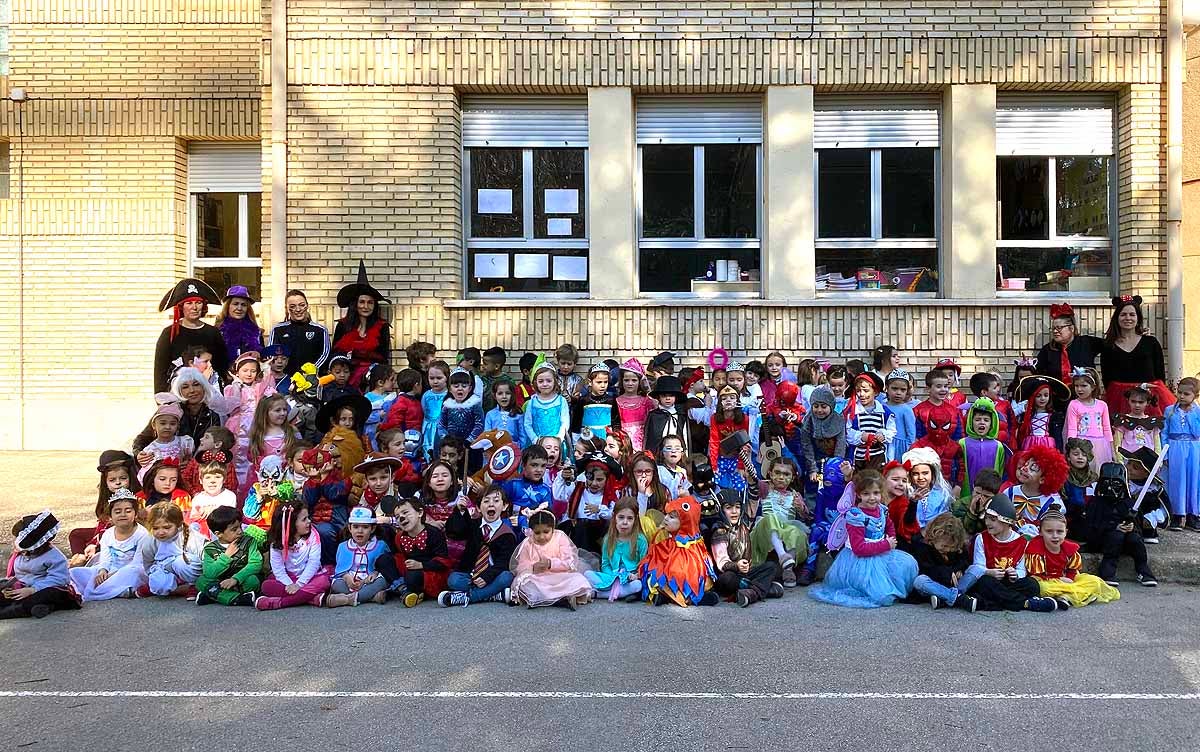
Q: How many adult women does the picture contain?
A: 7